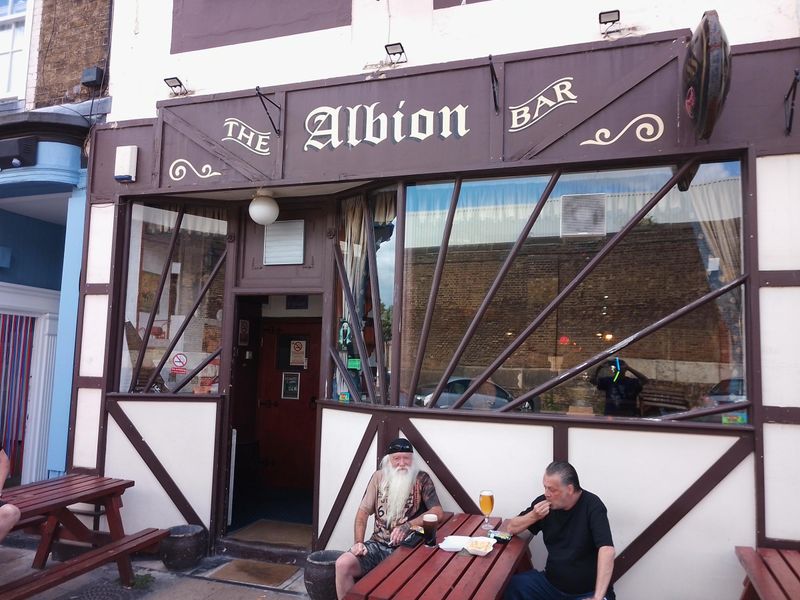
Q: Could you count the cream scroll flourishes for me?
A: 2